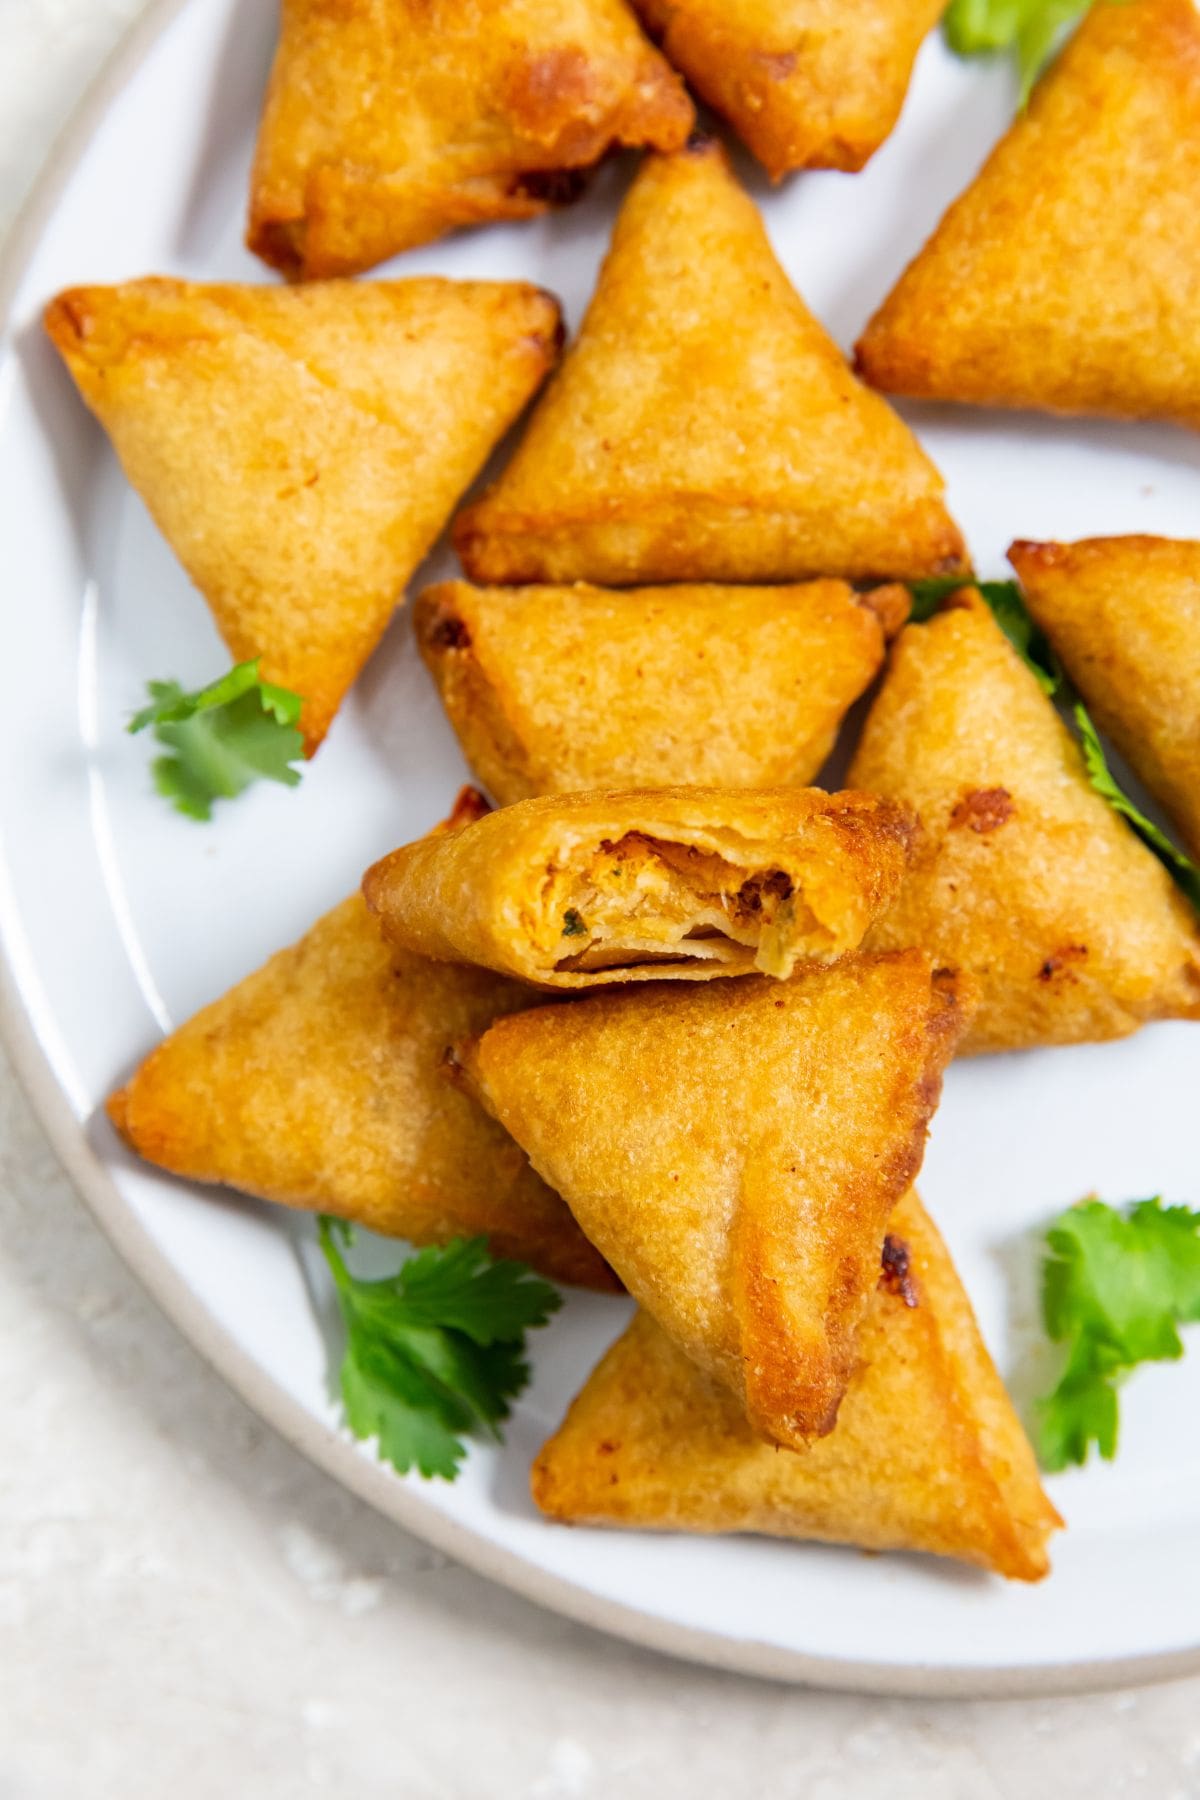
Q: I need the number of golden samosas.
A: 12